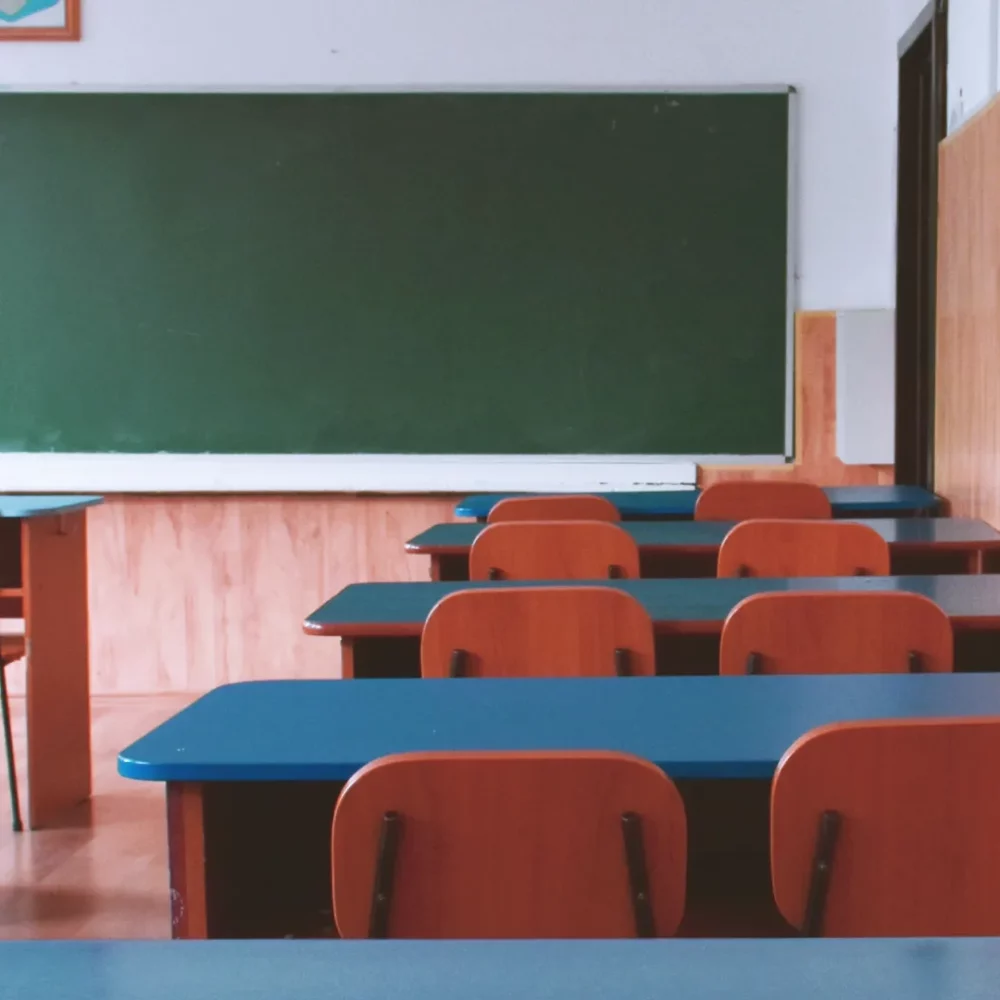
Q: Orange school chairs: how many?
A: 8